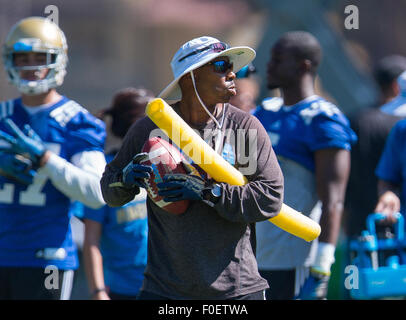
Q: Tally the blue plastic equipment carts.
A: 1